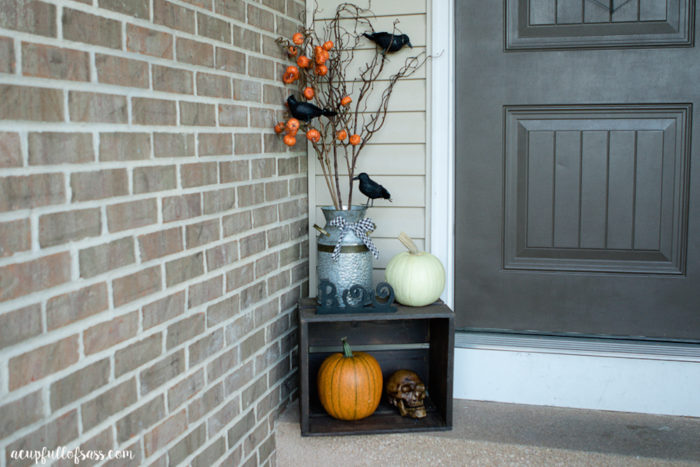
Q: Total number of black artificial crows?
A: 3